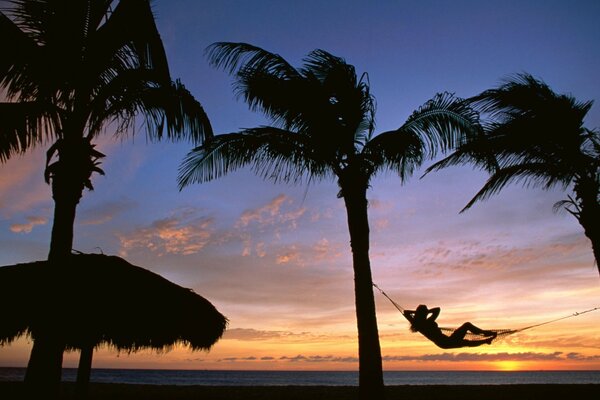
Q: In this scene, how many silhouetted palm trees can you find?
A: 3